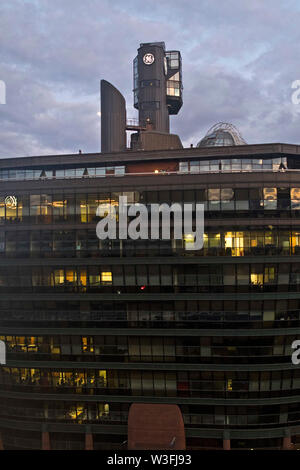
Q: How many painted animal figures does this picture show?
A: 0